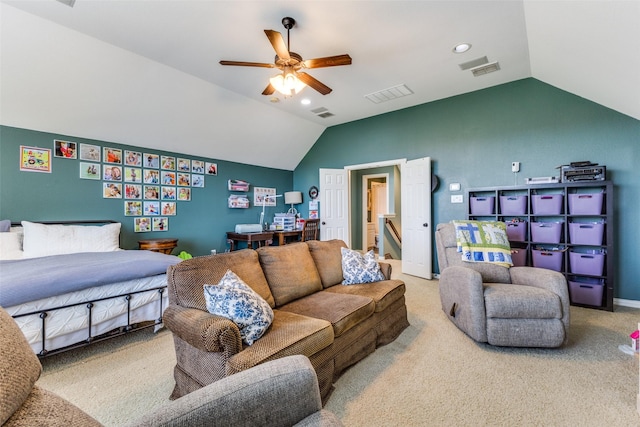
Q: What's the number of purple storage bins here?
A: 11